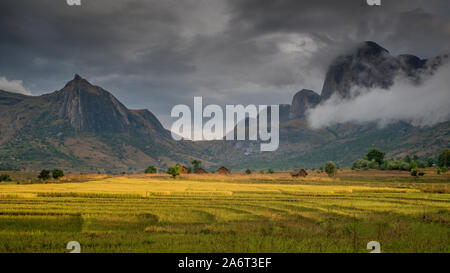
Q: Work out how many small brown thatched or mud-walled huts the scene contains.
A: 4